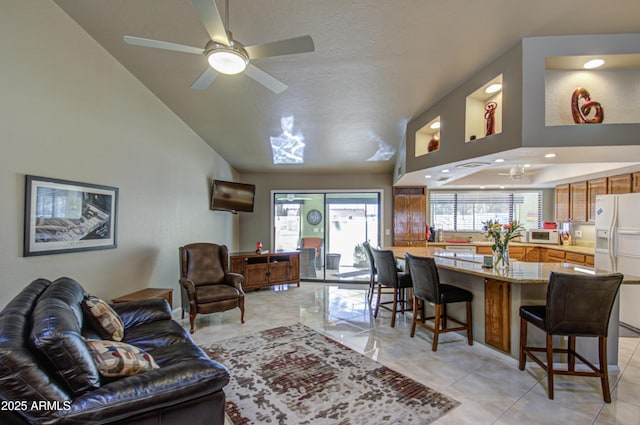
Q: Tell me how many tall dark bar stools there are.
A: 4